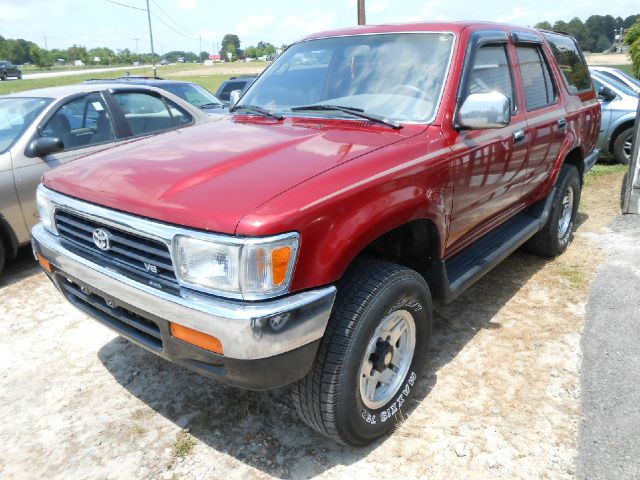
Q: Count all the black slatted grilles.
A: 2